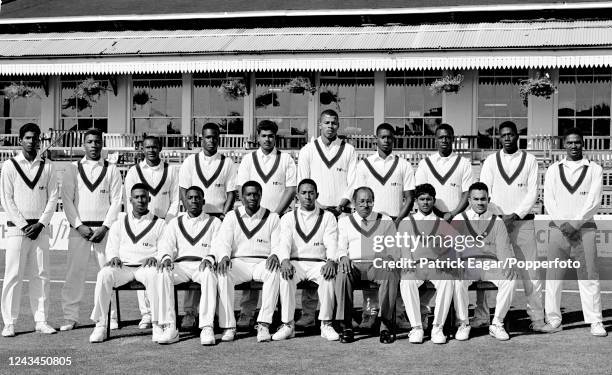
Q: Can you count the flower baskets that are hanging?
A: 6